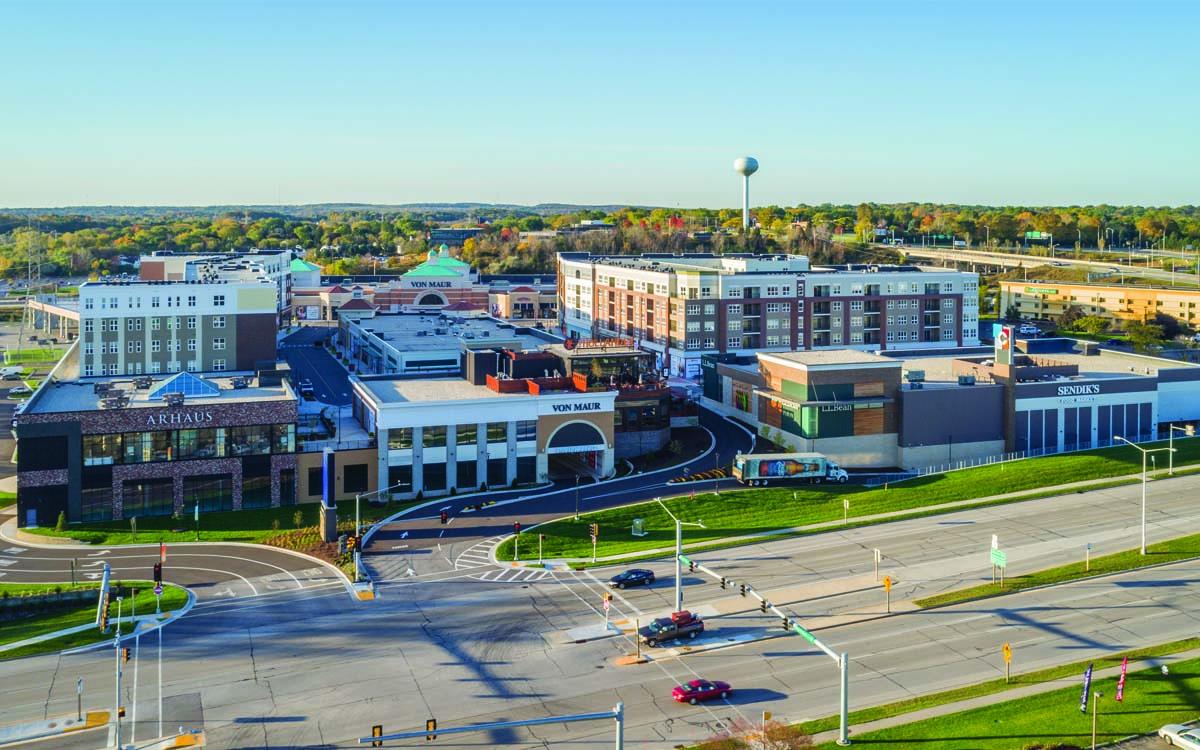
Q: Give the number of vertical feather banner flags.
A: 2